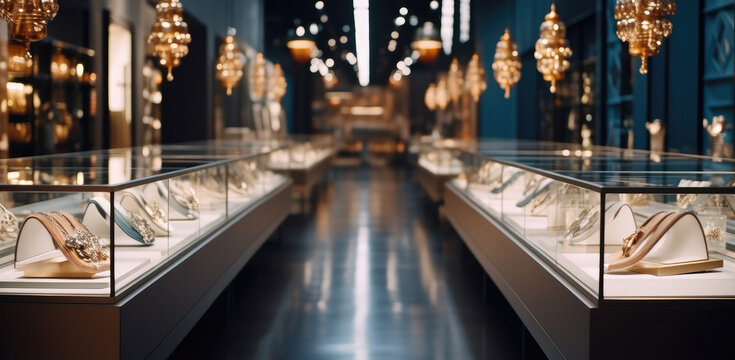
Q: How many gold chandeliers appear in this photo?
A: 12